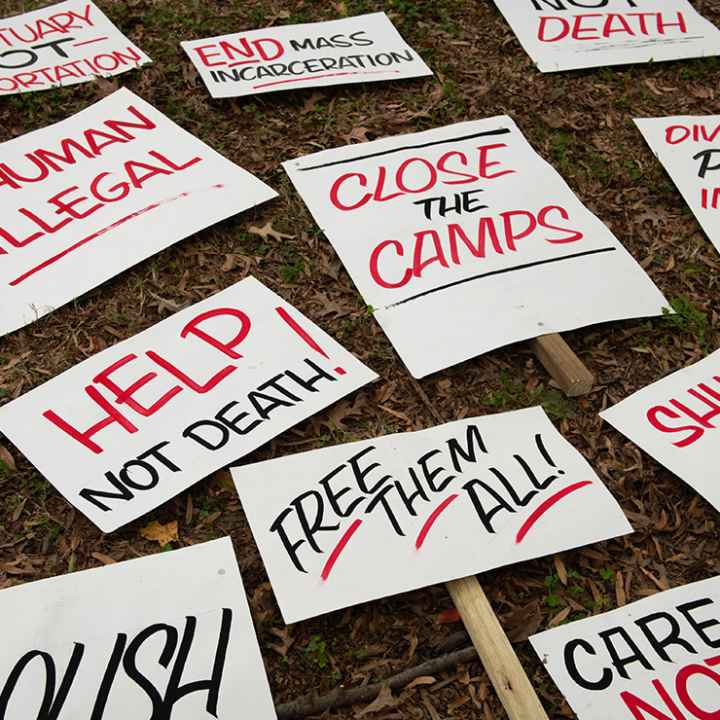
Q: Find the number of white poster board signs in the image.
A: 11